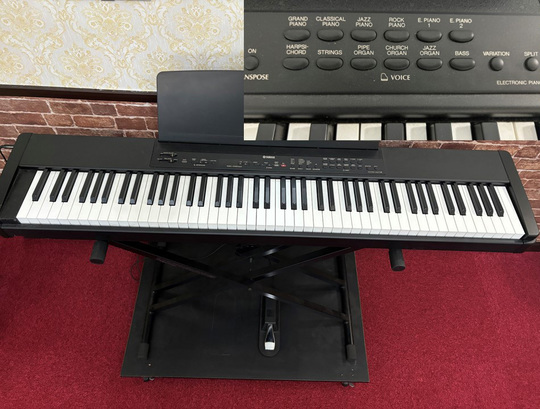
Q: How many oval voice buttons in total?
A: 12